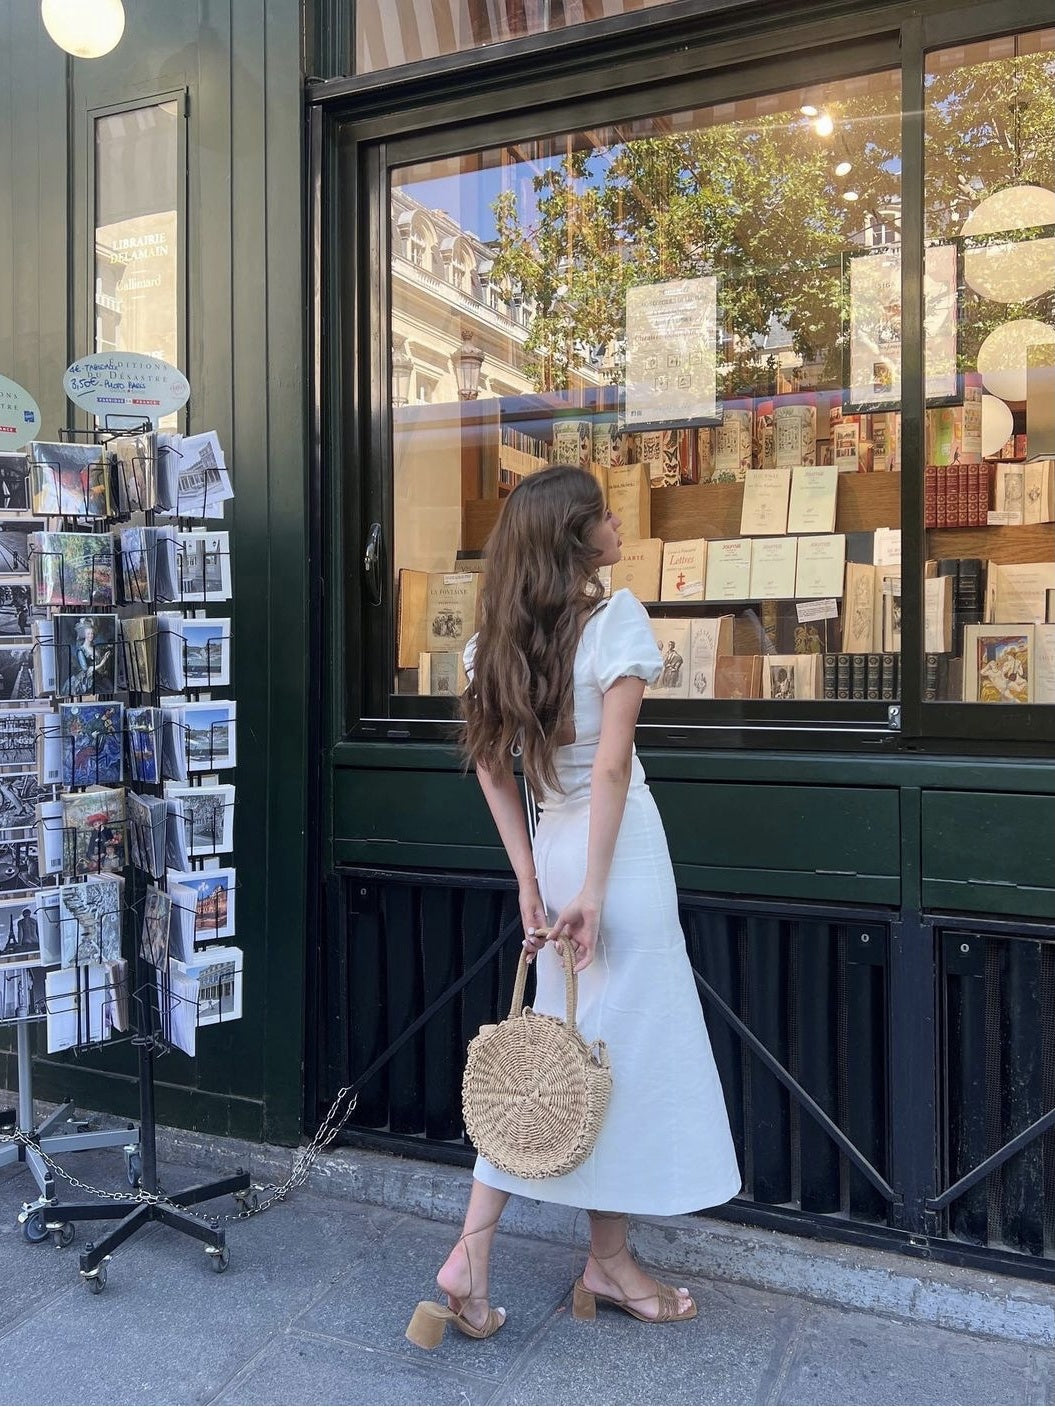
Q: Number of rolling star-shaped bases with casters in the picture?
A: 2